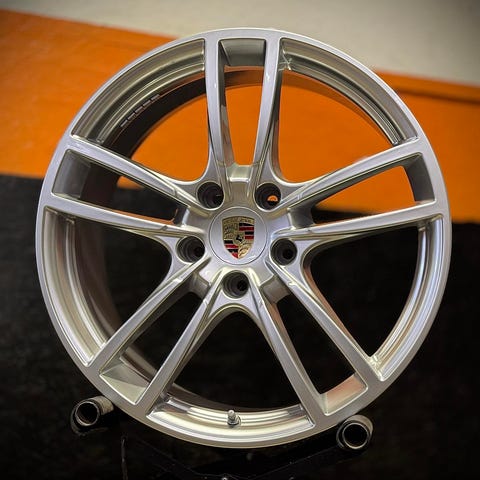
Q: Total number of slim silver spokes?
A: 10